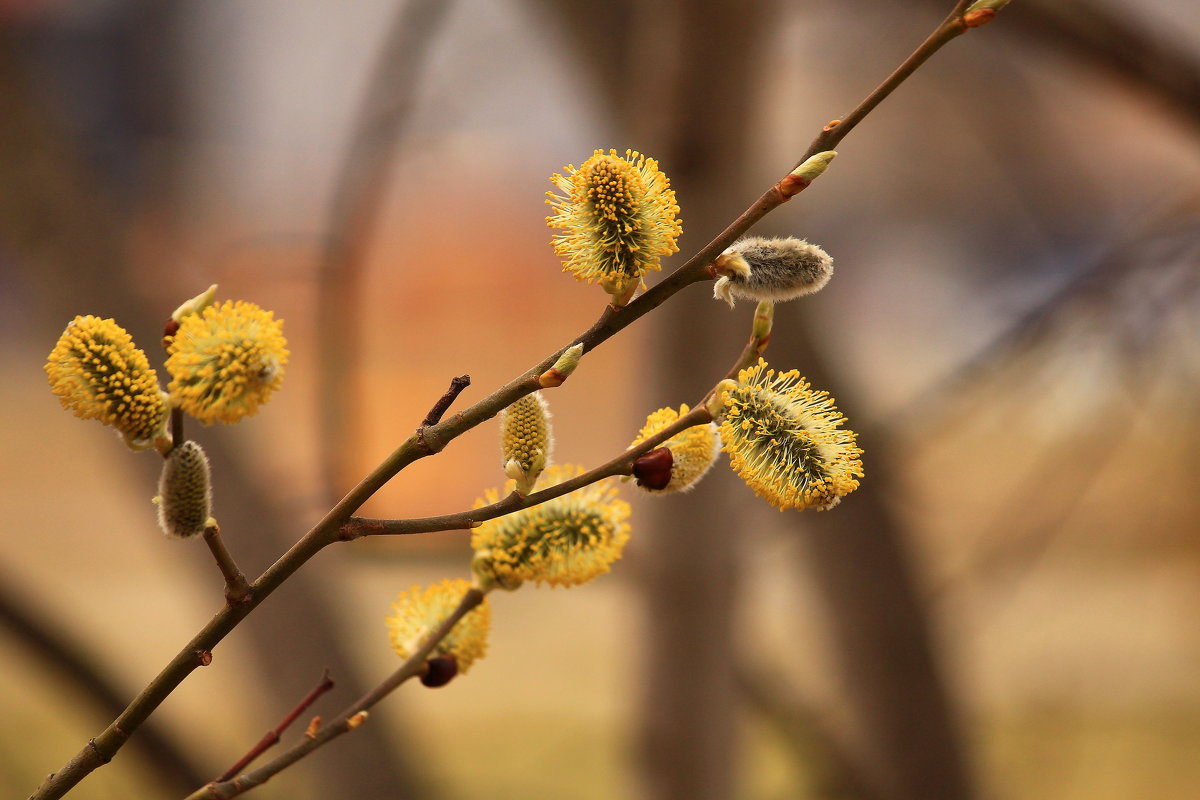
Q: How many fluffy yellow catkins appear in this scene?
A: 7